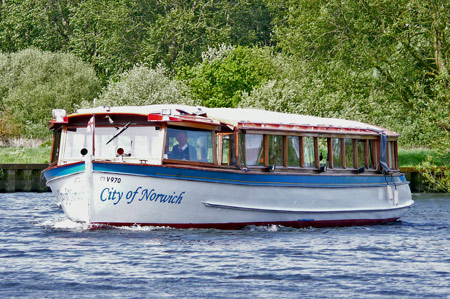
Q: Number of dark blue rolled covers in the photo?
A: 1